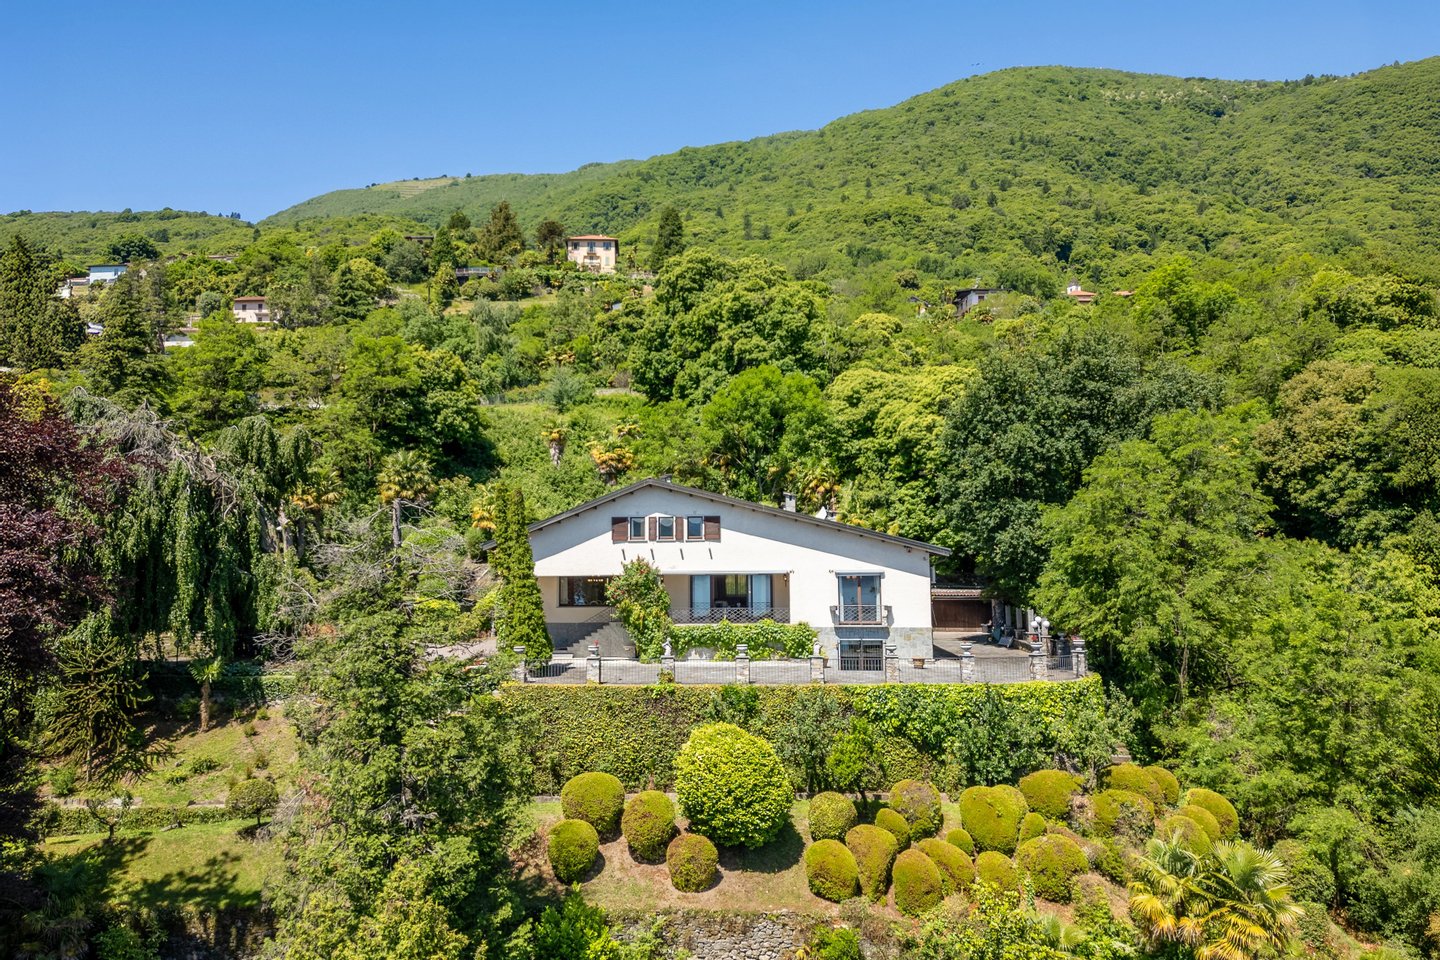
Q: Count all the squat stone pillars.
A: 9